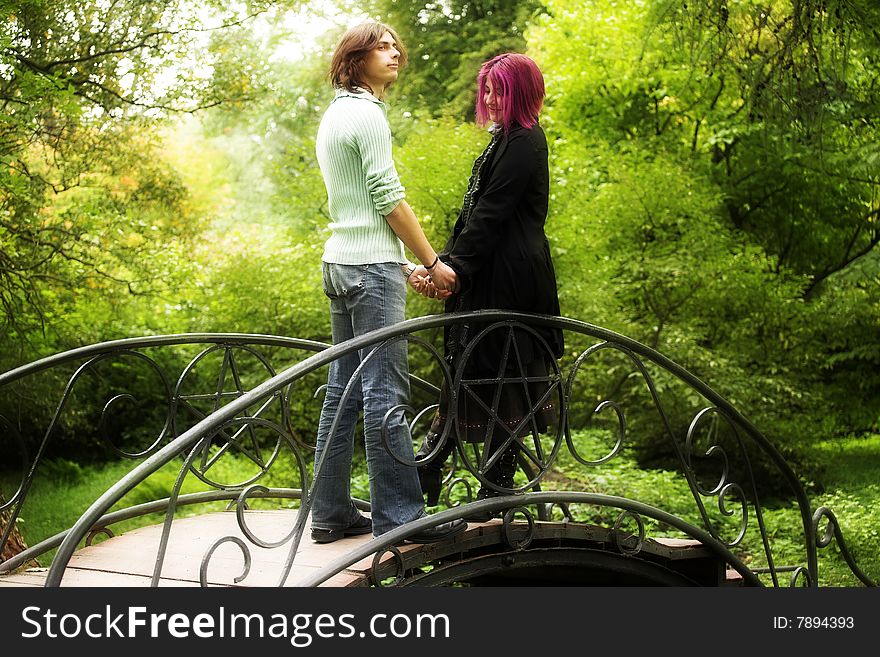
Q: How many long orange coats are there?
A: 0